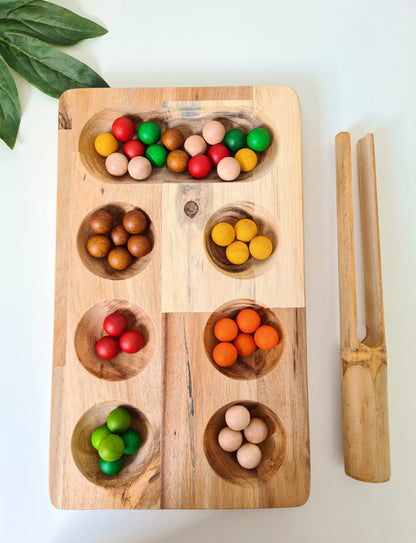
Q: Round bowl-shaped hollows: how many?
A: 6